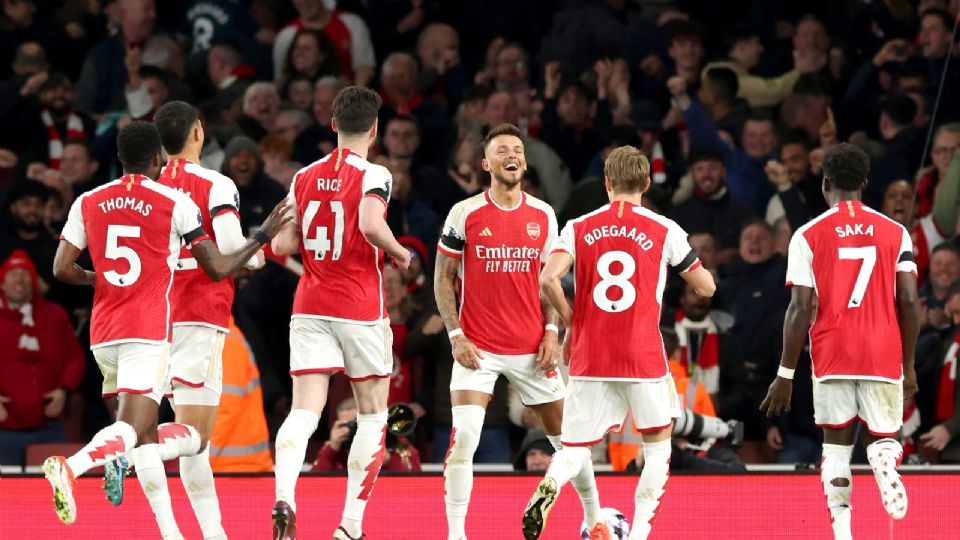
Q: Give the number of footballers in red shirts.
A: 6